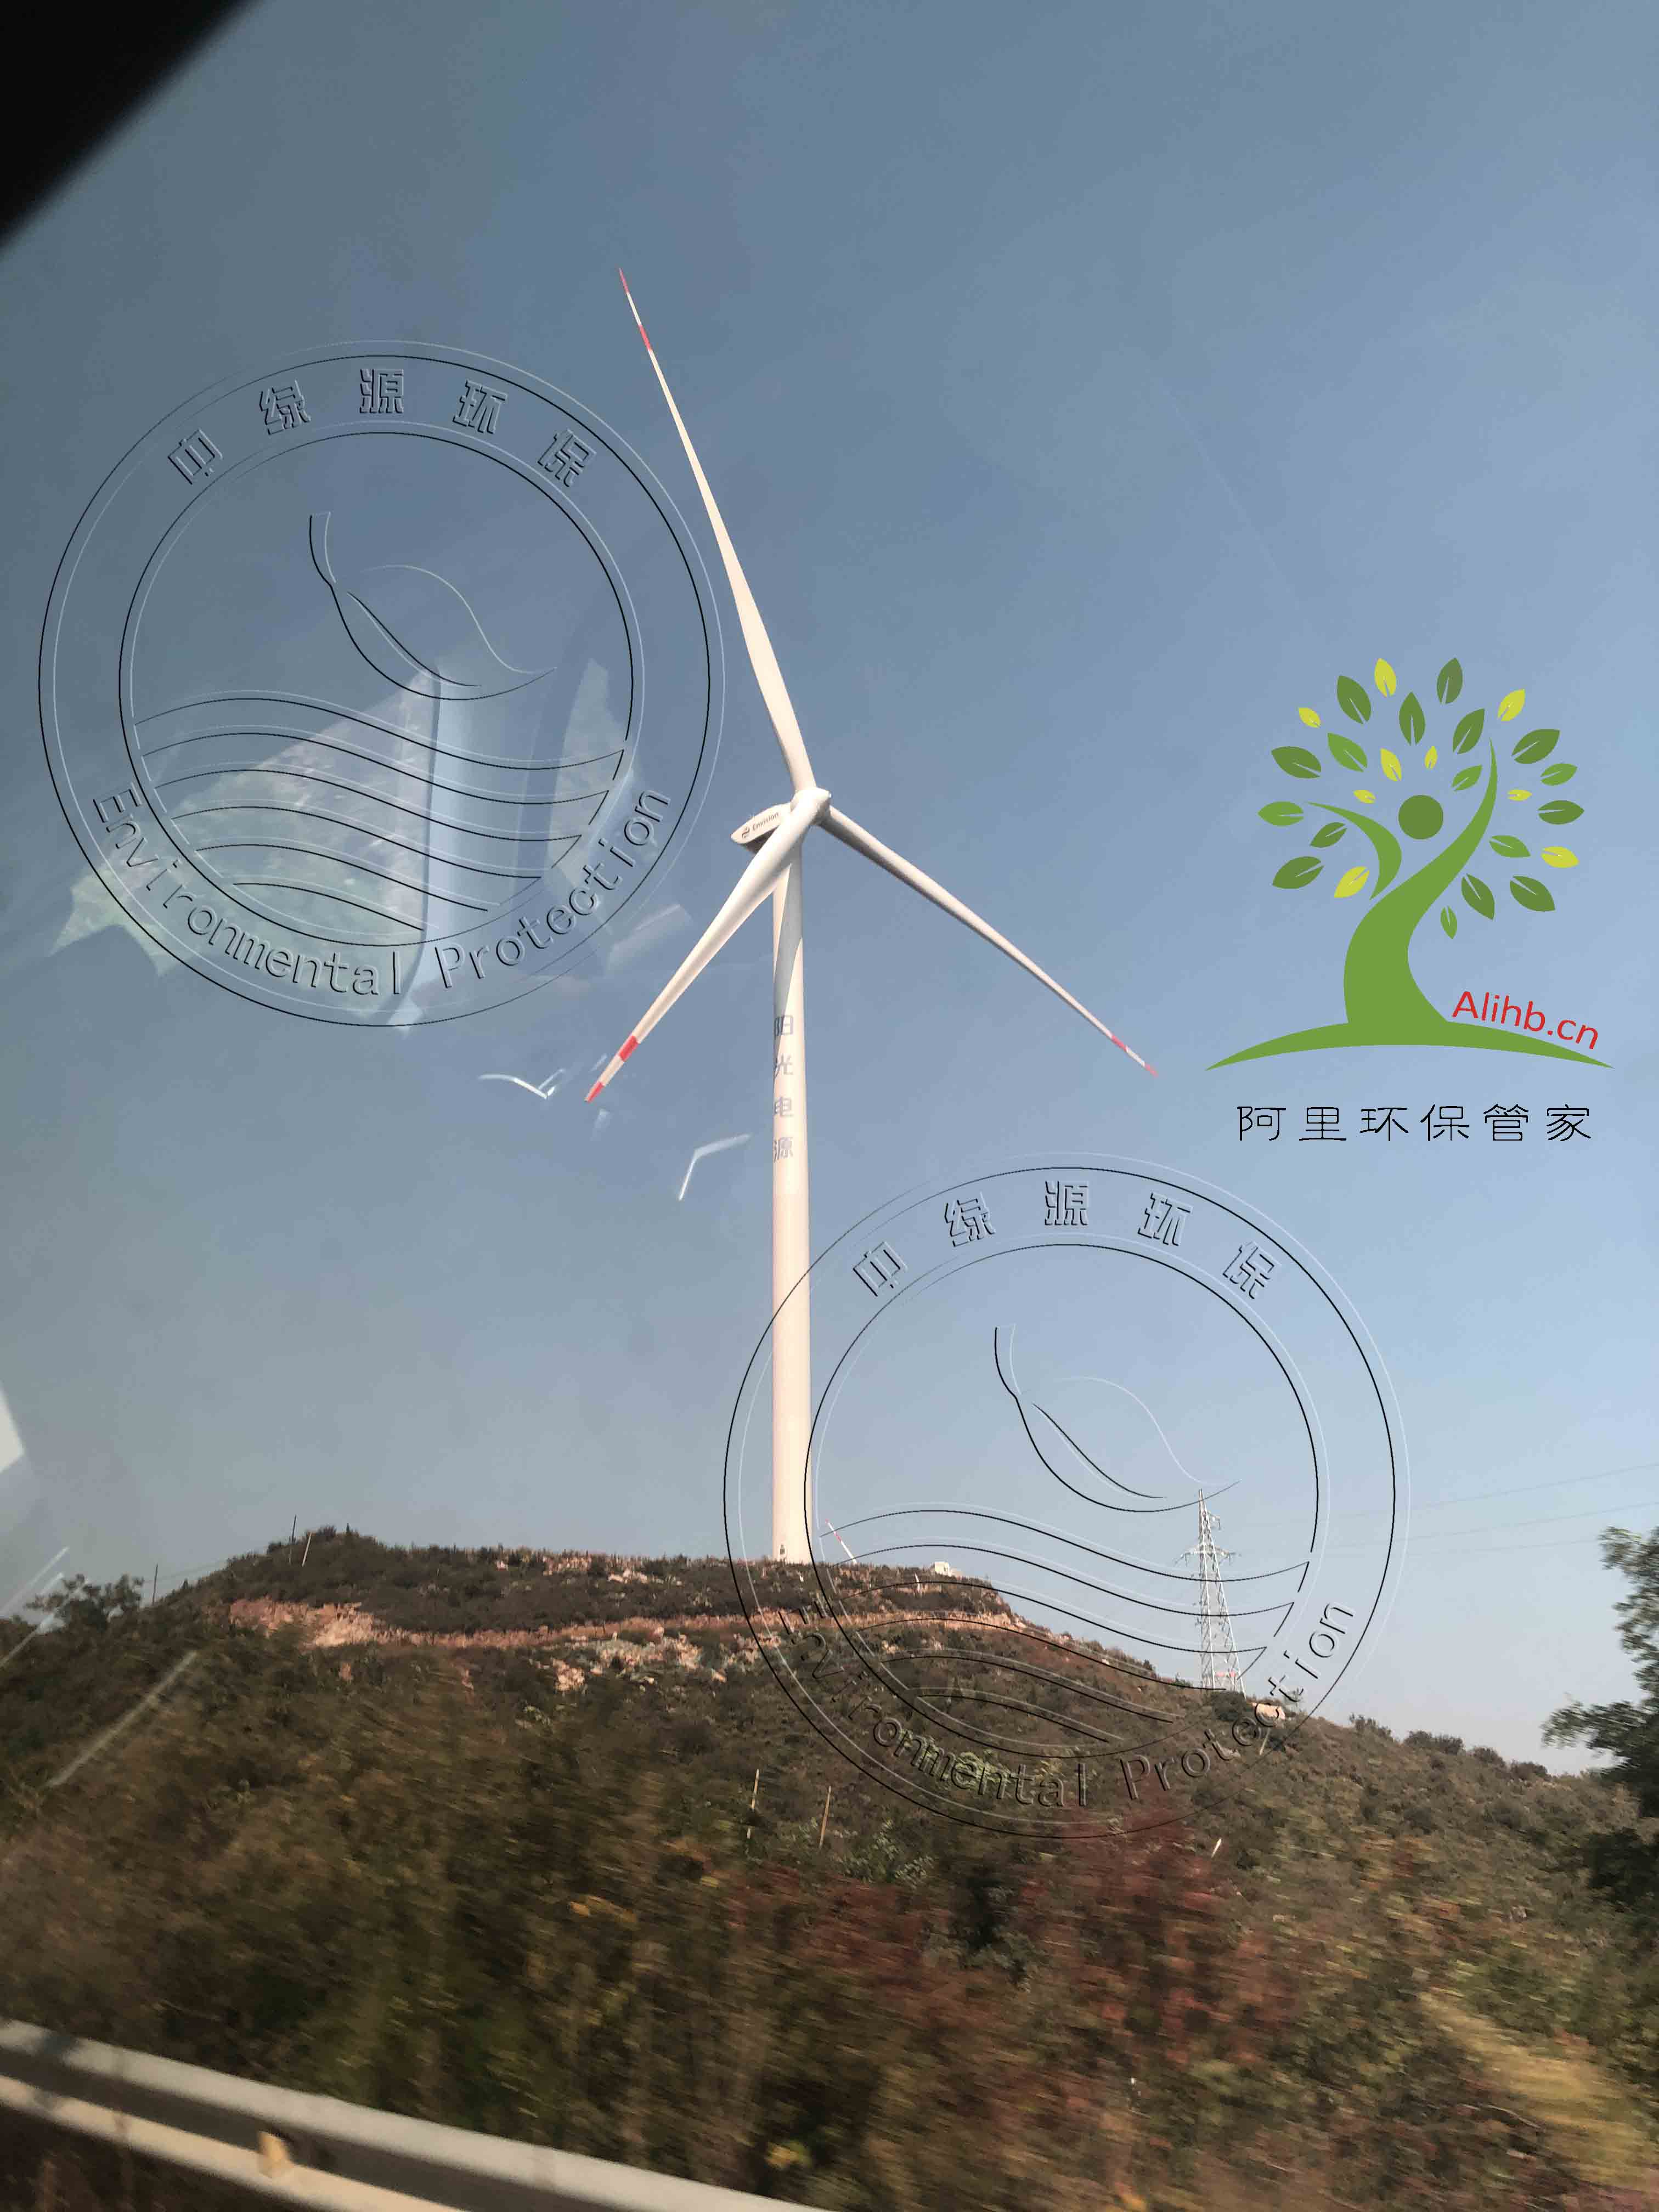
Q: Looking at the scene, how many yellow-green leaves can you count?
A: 9